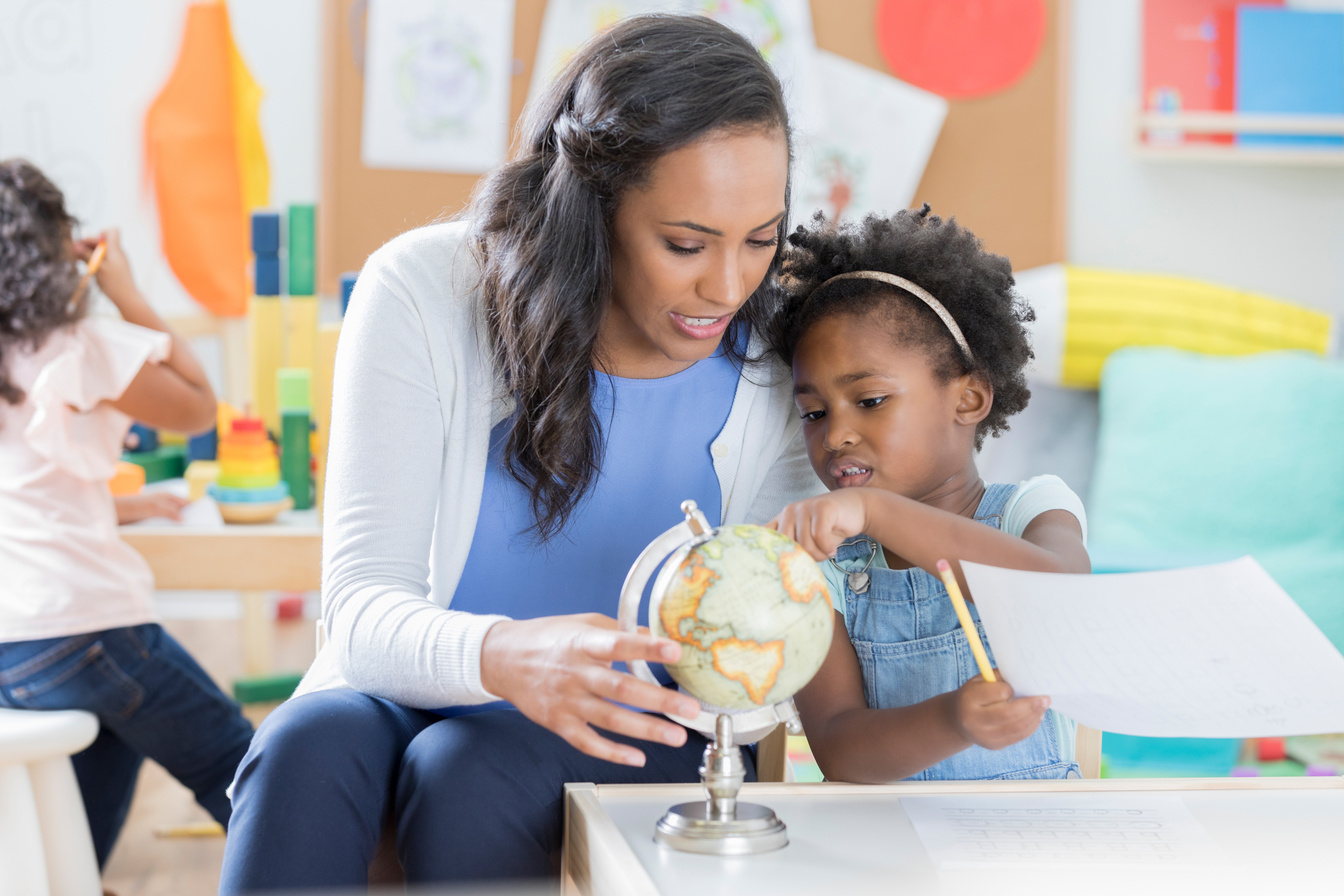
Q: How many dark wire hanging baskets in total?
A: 0